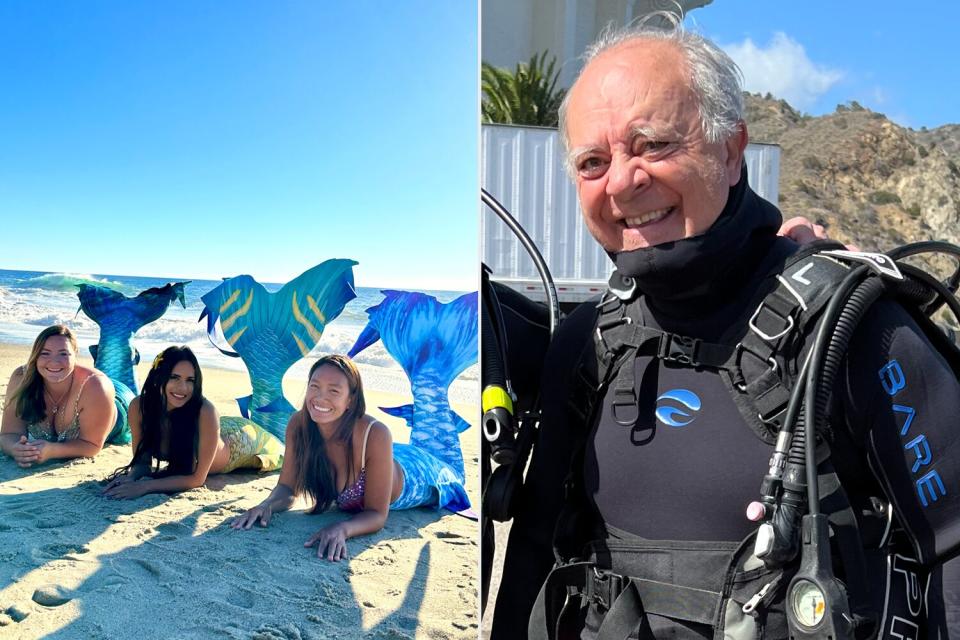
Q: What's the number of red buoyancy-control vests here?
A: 0